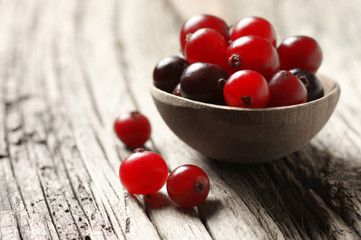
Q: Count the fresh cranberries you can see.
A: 13